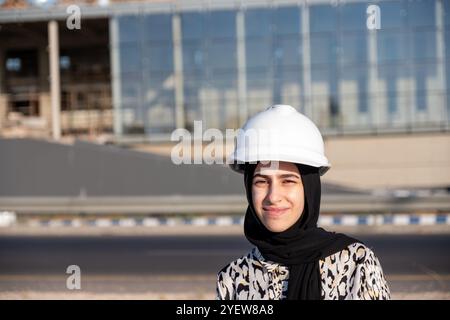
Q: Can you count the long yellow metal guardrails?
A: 0